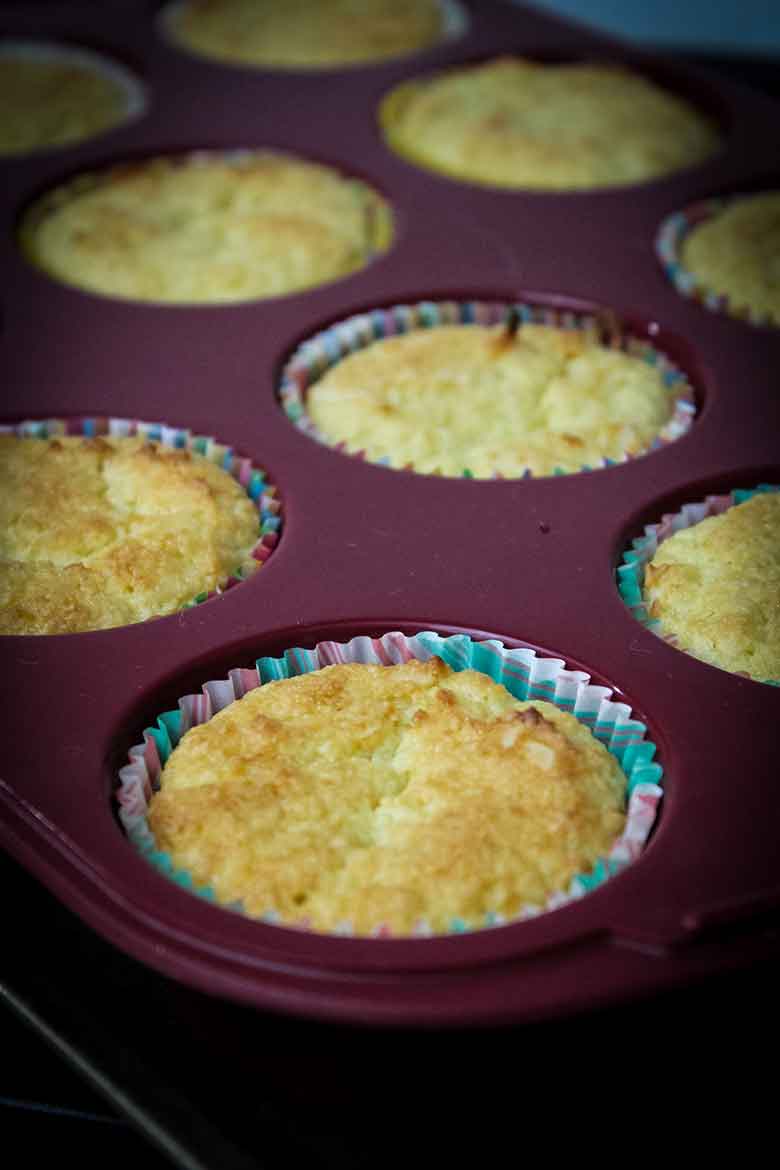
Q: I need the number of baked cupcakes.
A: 9